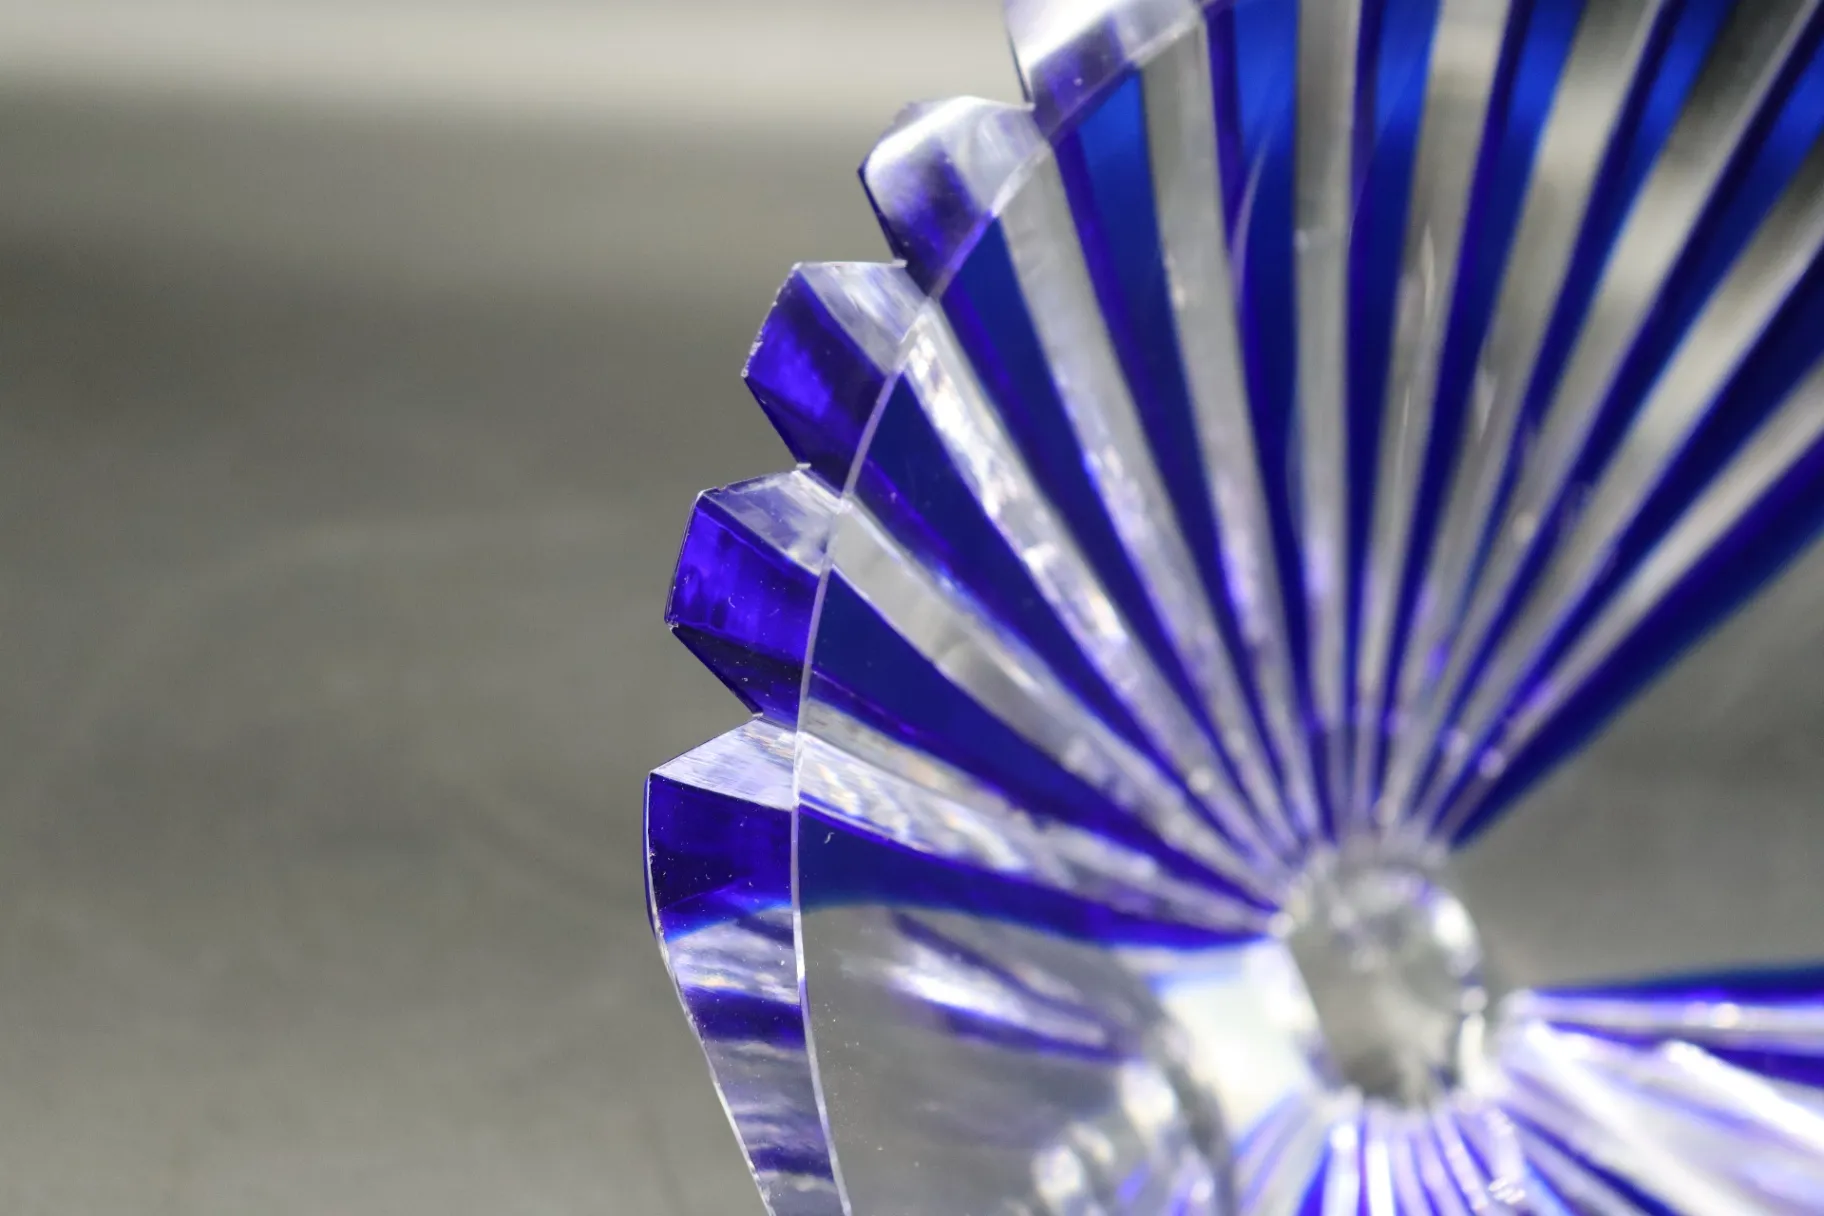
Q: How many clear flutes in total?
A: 11